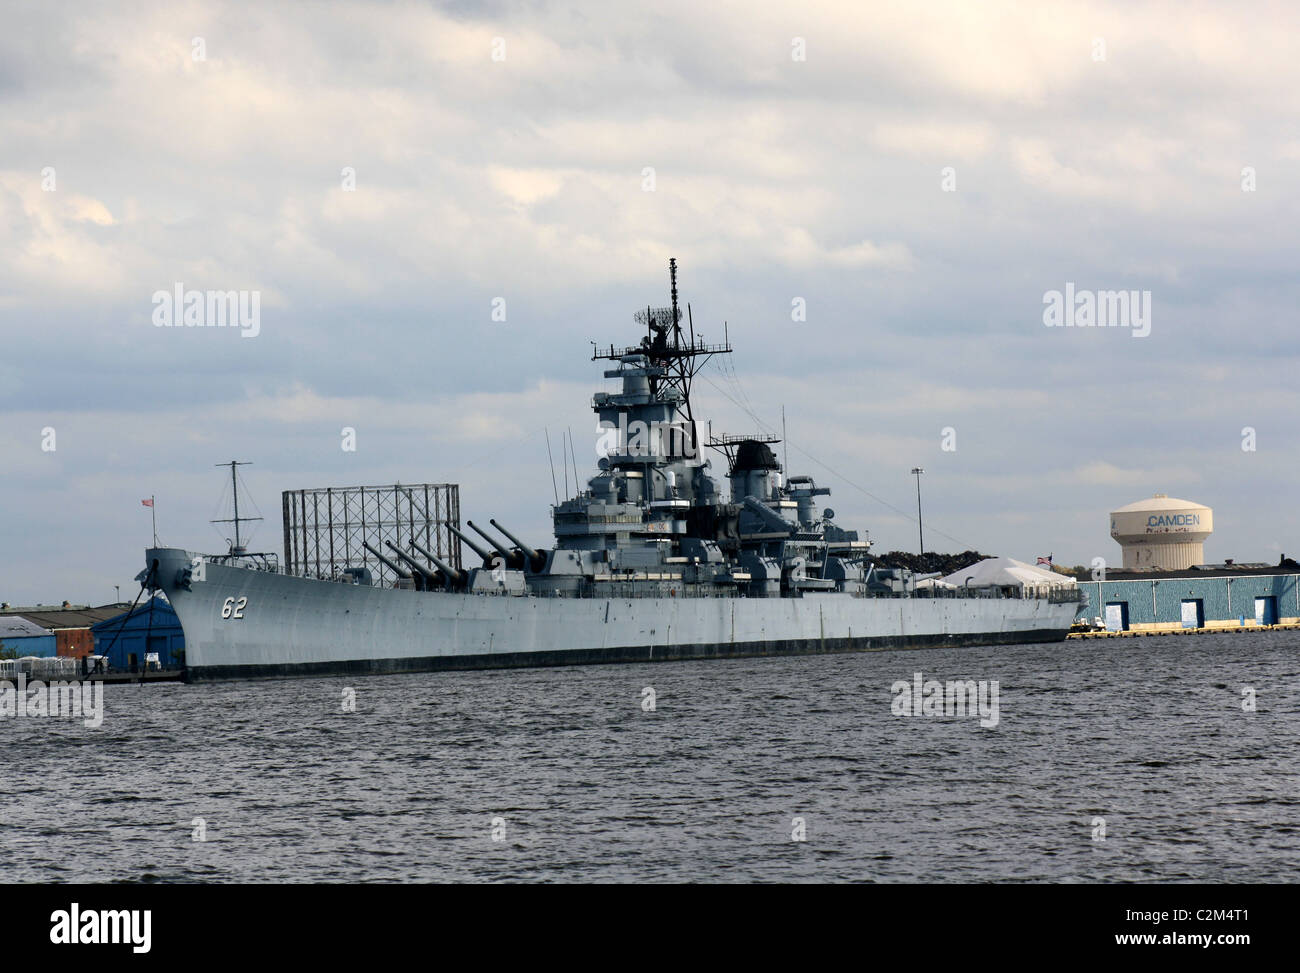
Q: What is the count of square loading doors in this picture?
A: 3